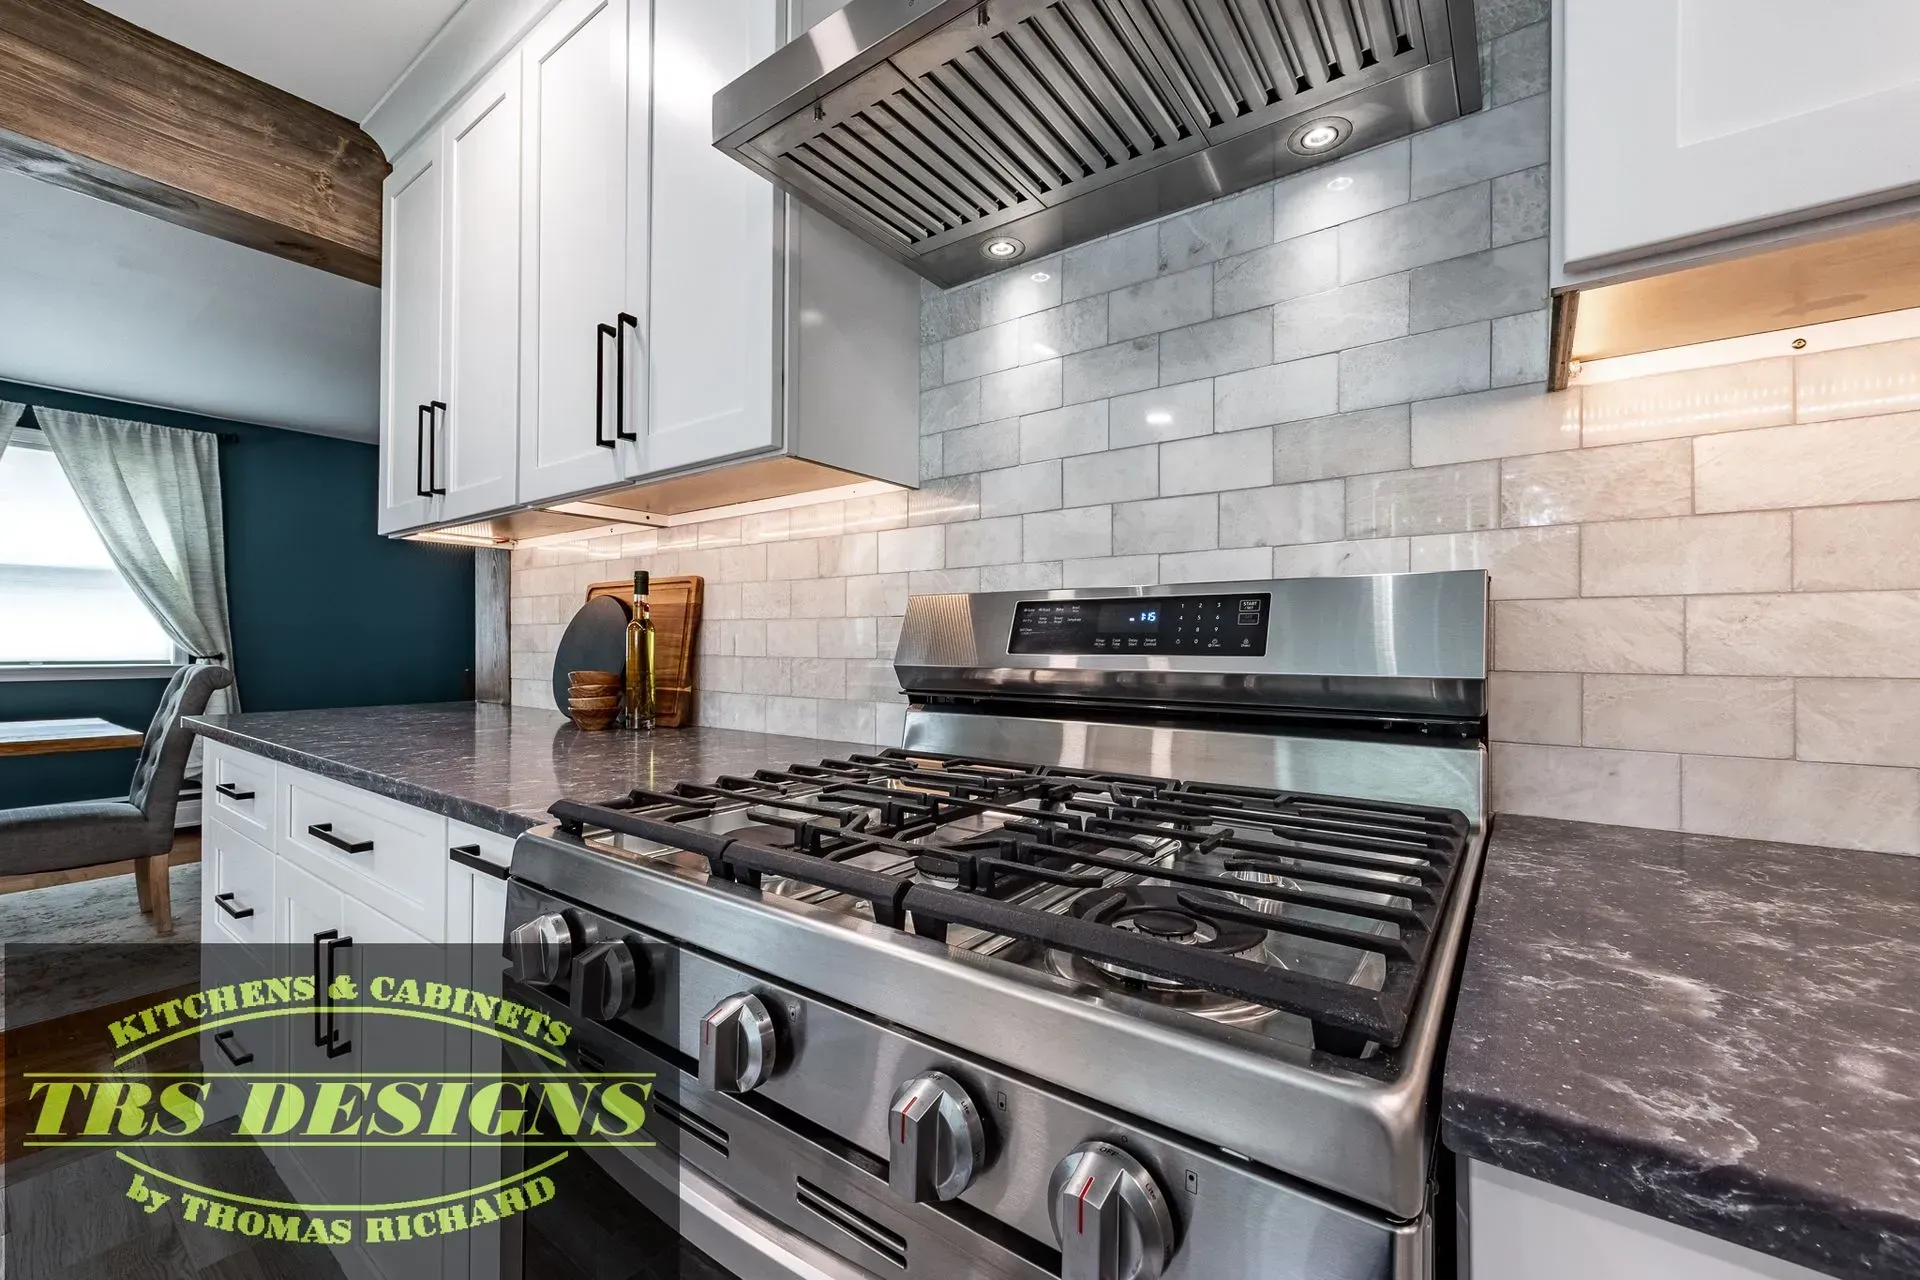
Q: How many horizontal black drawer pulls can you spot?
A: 5